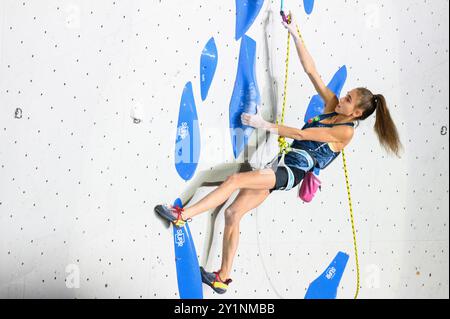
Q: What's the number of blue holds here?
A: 8